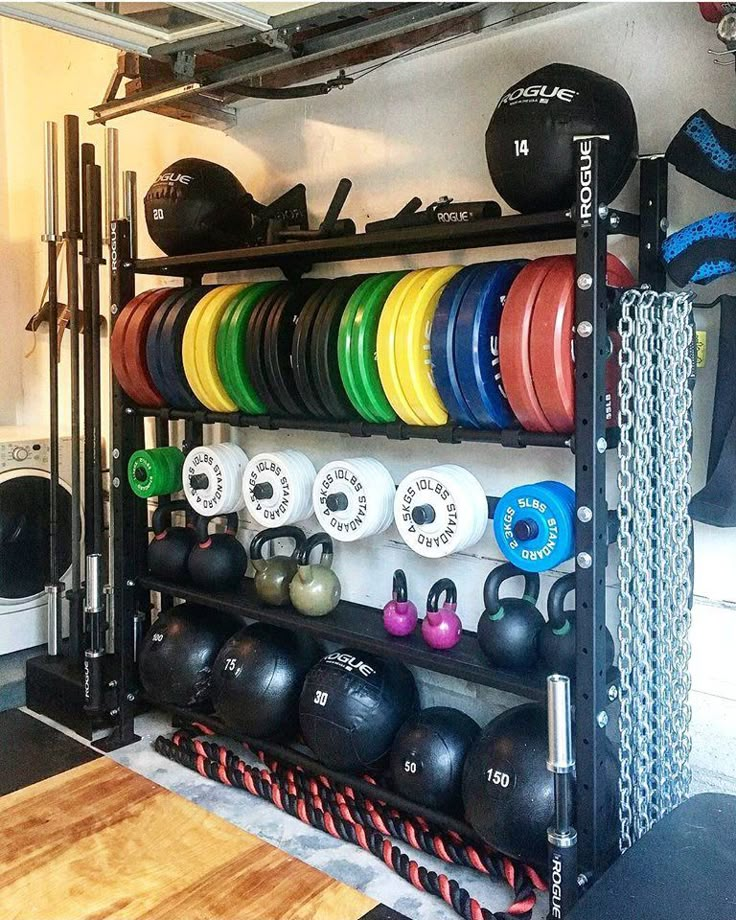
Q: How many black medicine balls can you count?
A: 7